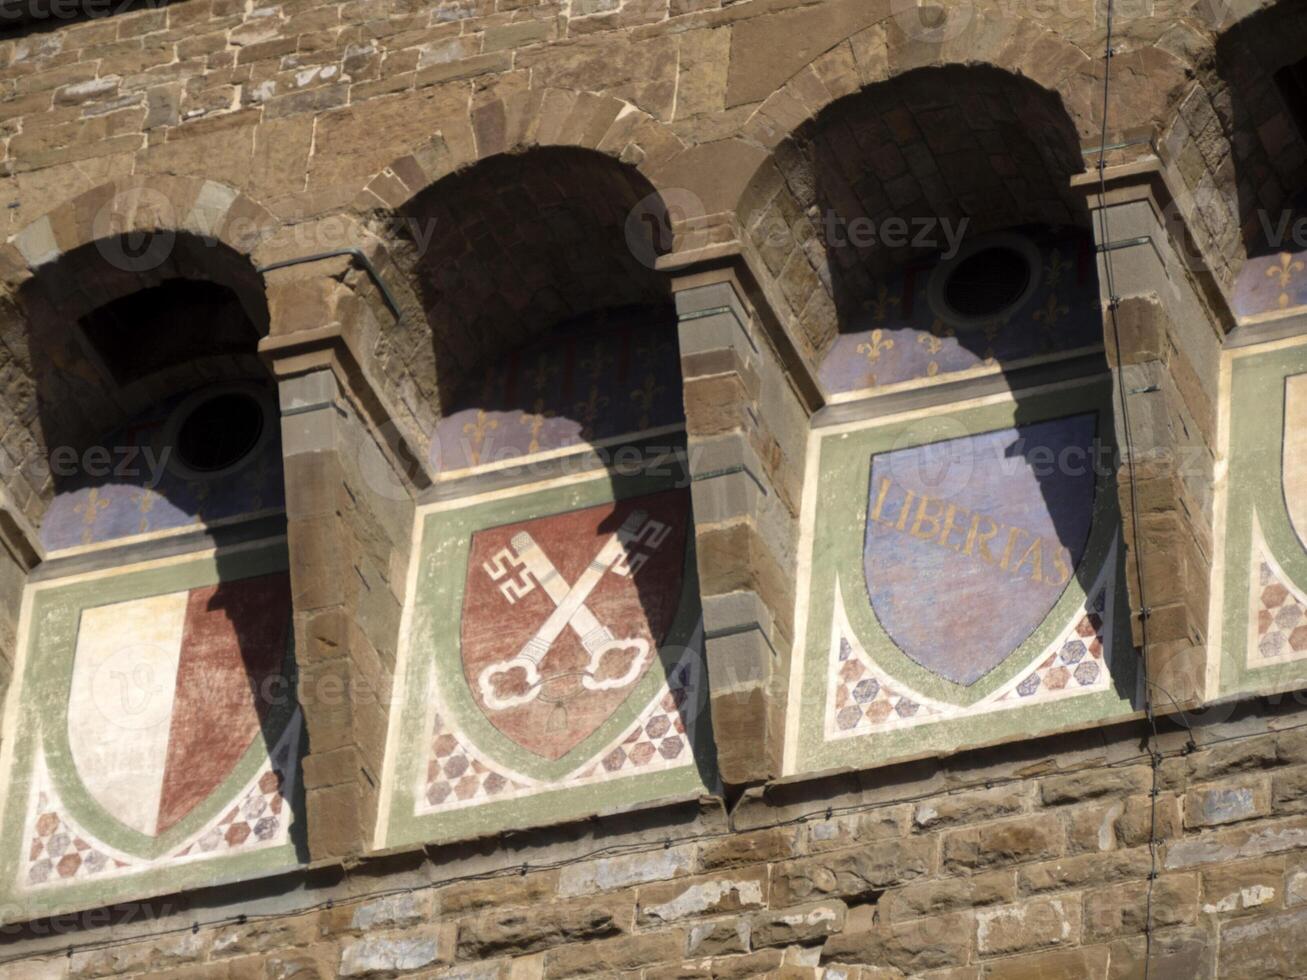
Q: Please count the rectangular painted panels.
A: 4